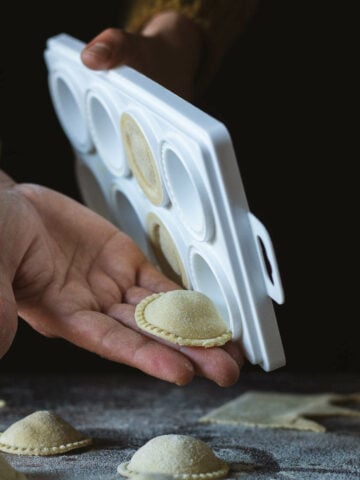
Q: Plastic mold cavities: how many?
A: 8